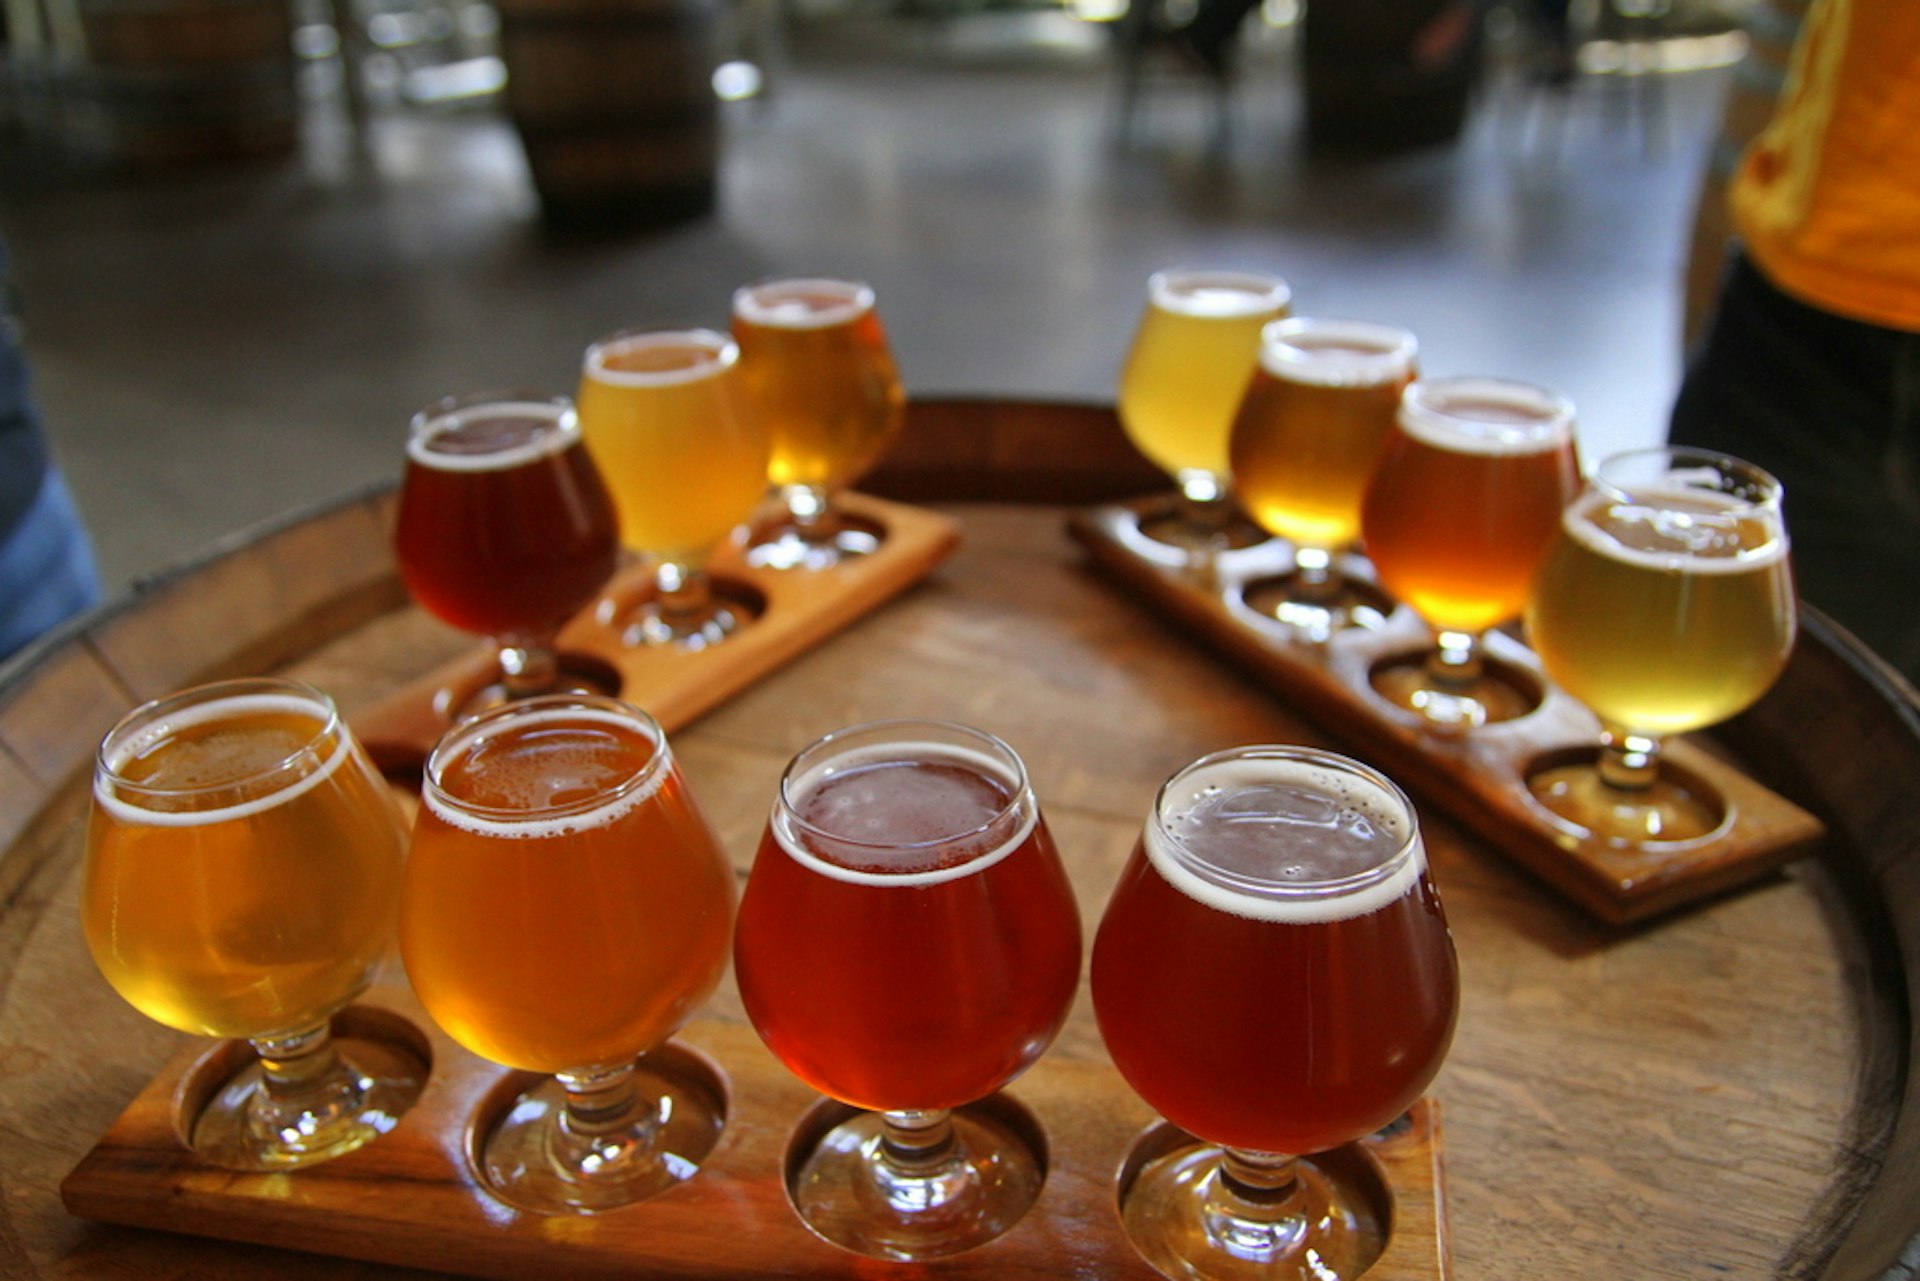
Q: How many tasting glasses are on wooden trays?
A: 11